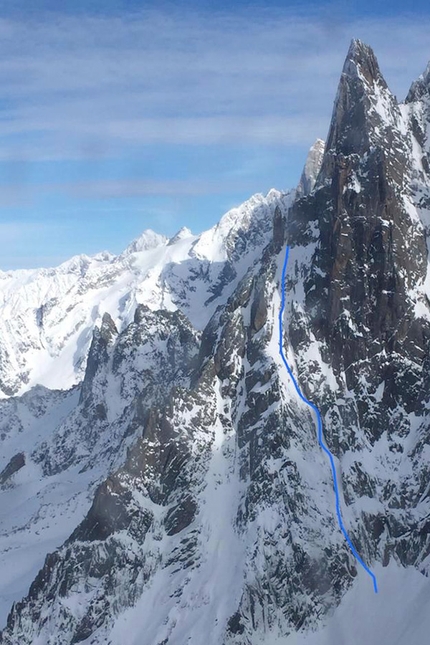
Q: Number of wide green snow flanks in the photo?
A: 0